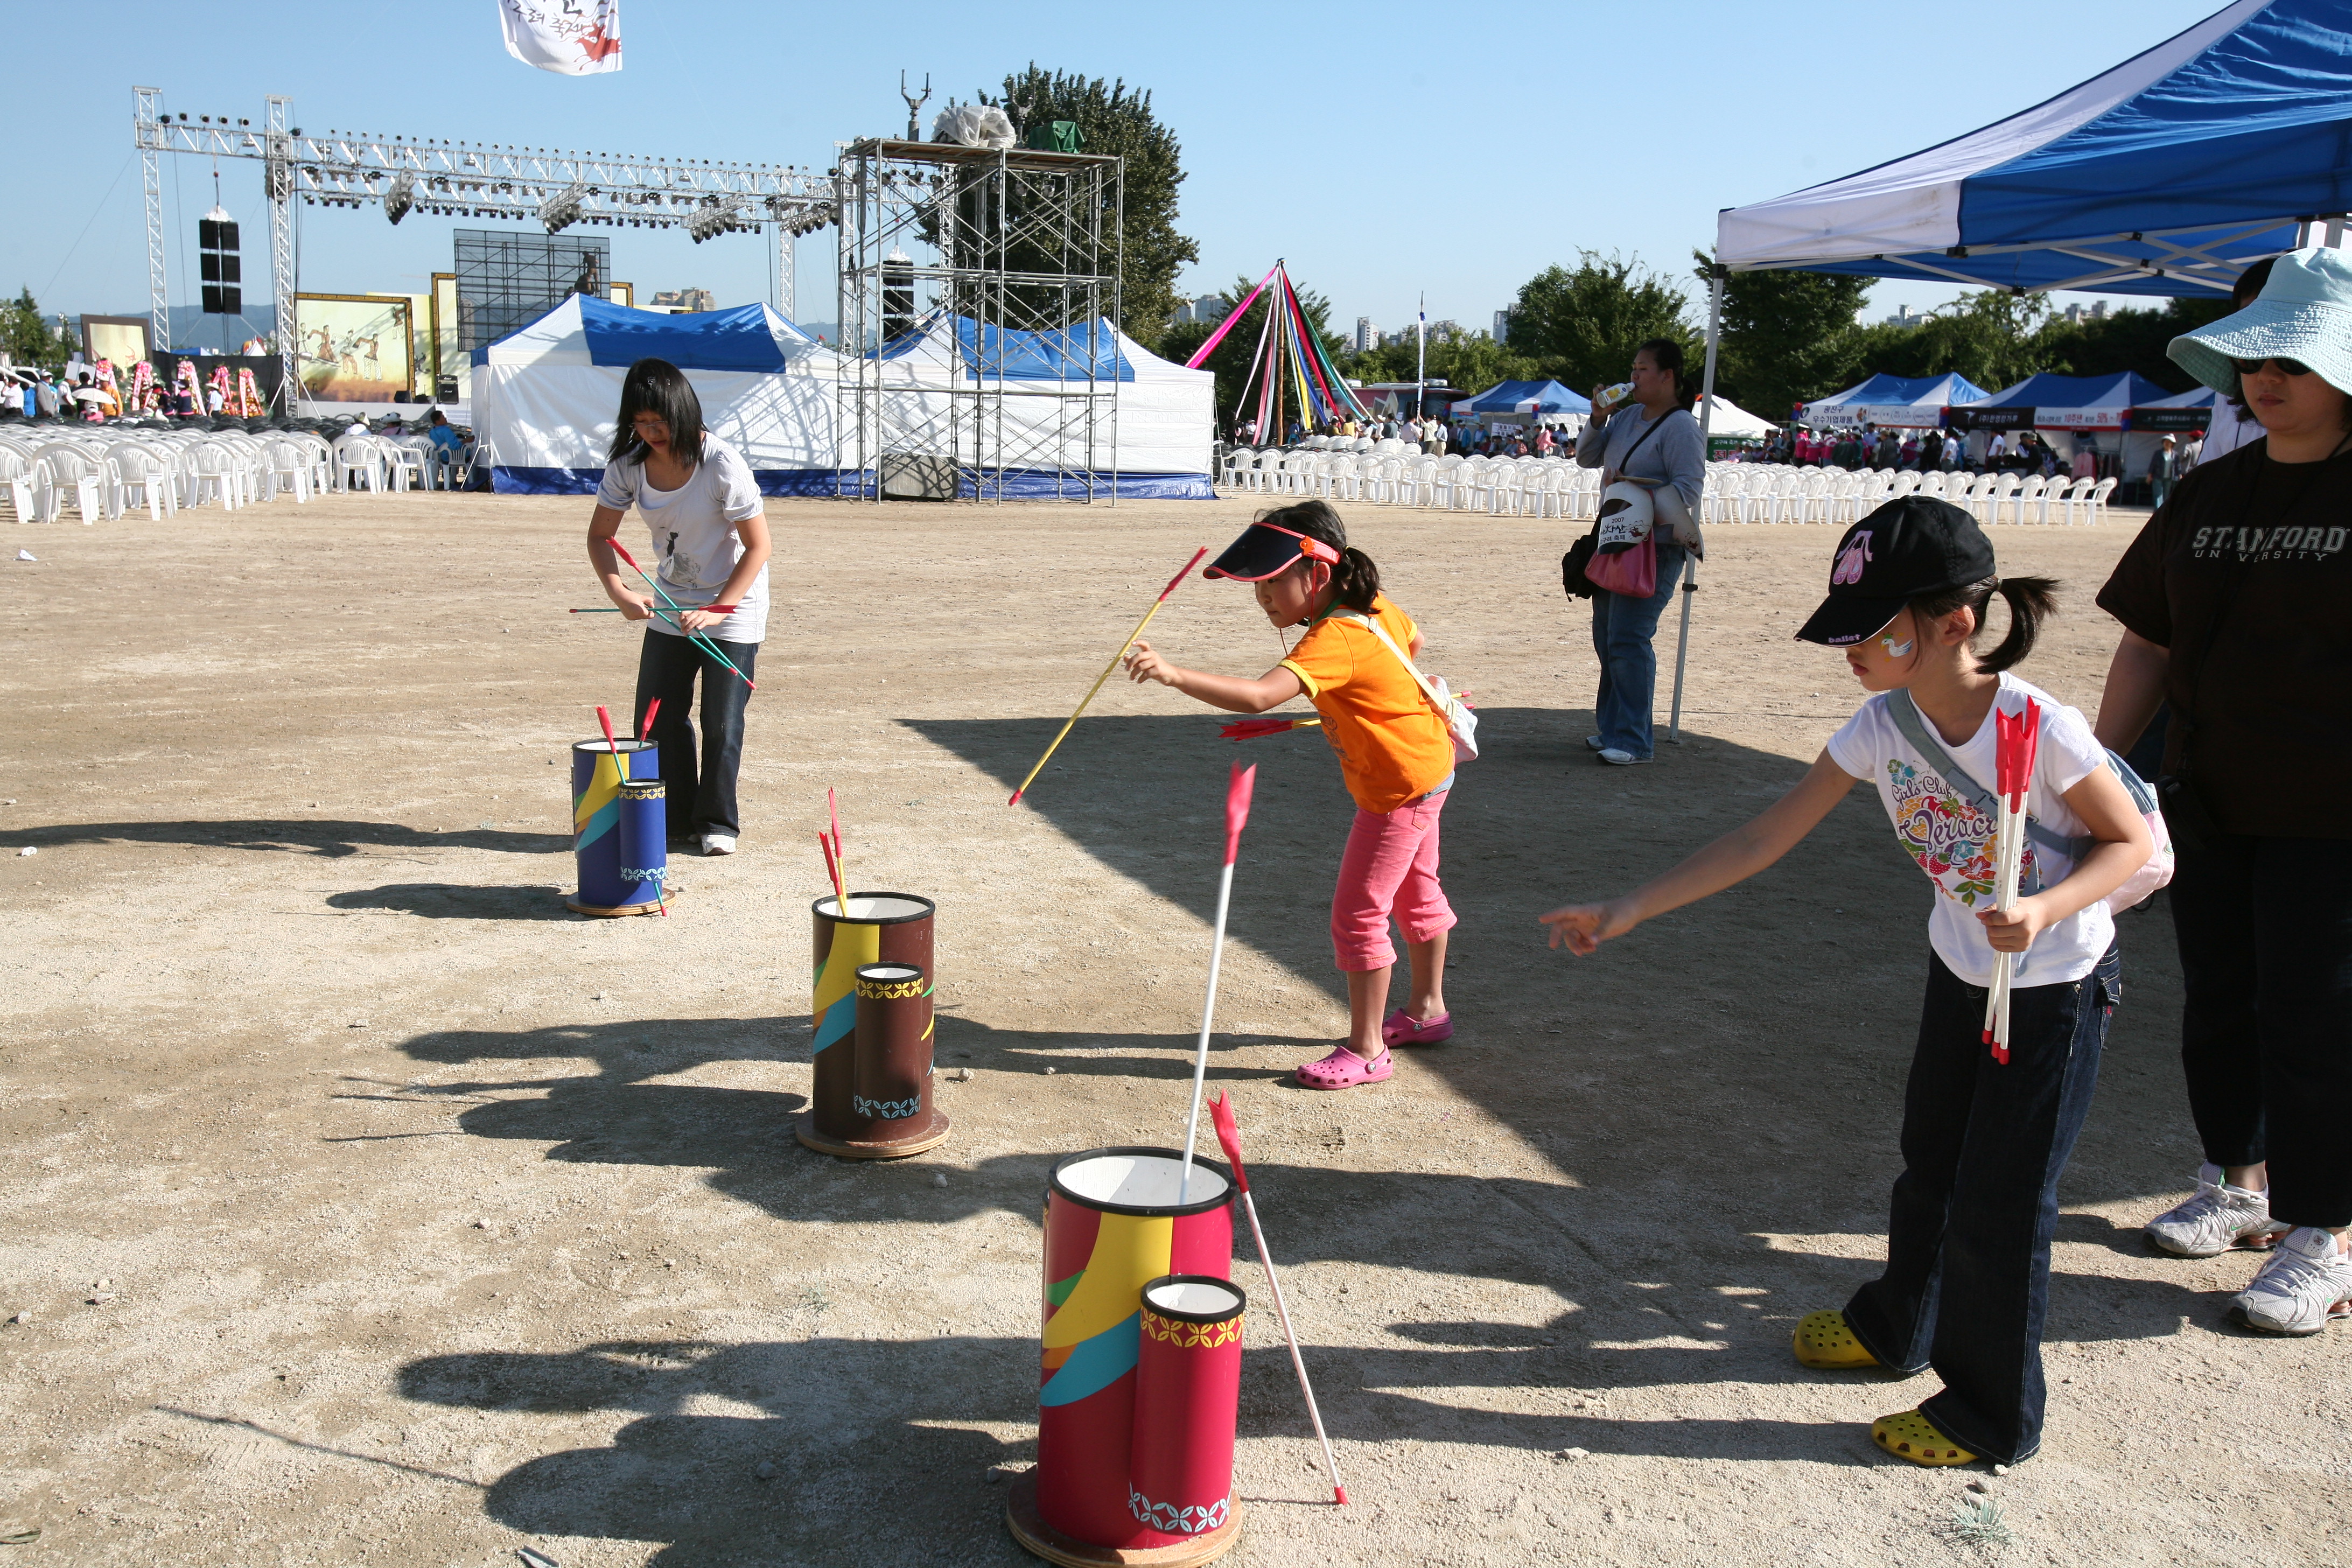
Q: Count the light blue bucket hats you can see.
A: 1